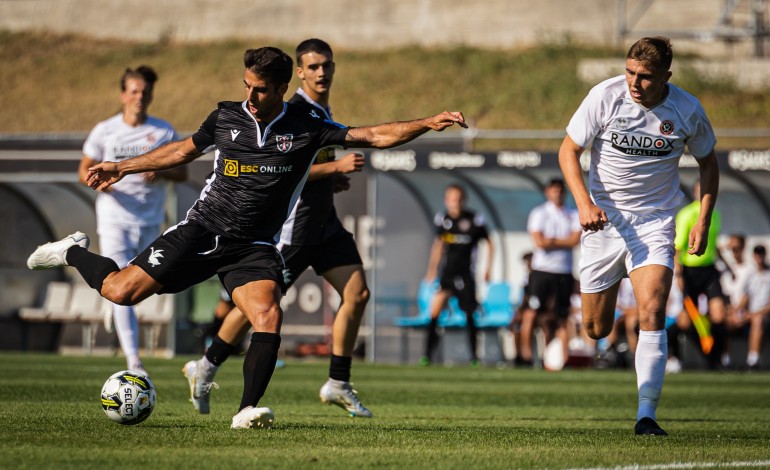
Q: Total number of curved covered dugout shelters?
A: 2